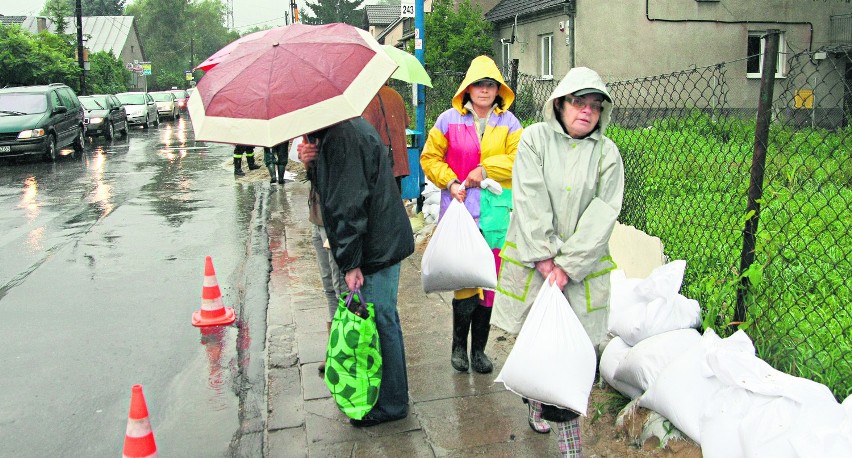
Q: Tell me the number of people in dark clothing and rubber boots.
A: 2